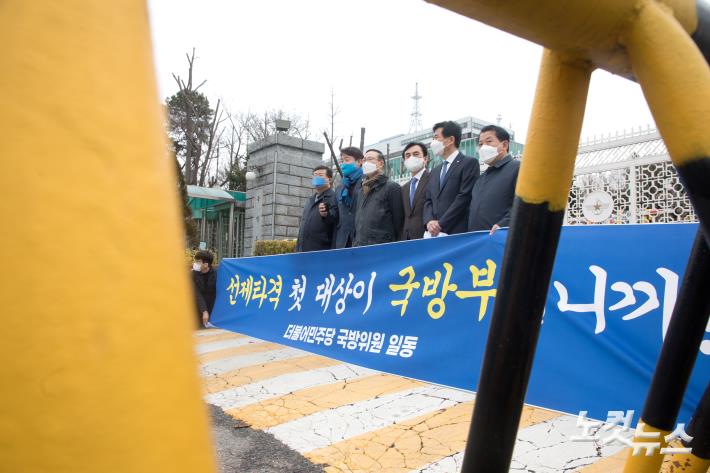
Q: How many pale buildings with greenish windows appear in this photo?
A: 1